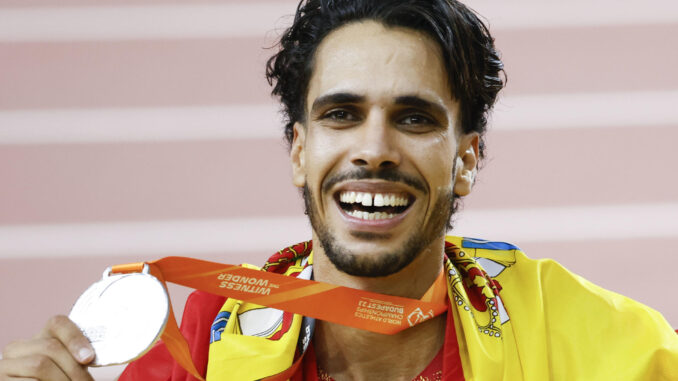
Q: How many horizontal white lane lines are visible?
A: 3